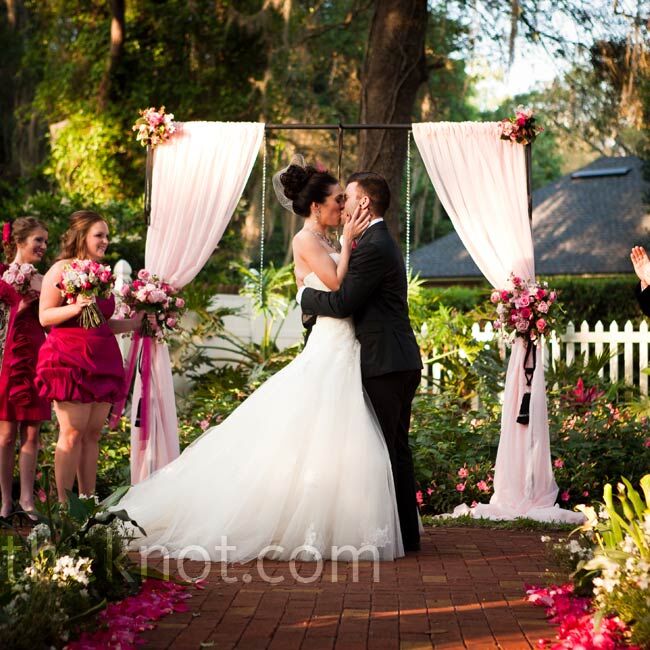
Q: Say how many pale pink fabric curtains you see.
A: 2